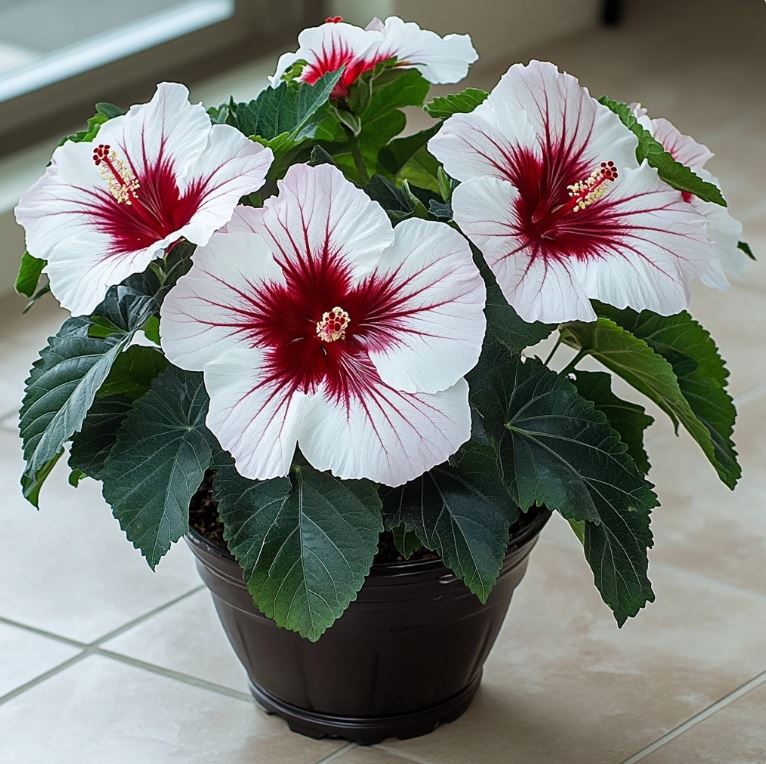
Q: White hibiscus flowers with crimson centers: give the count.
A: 5